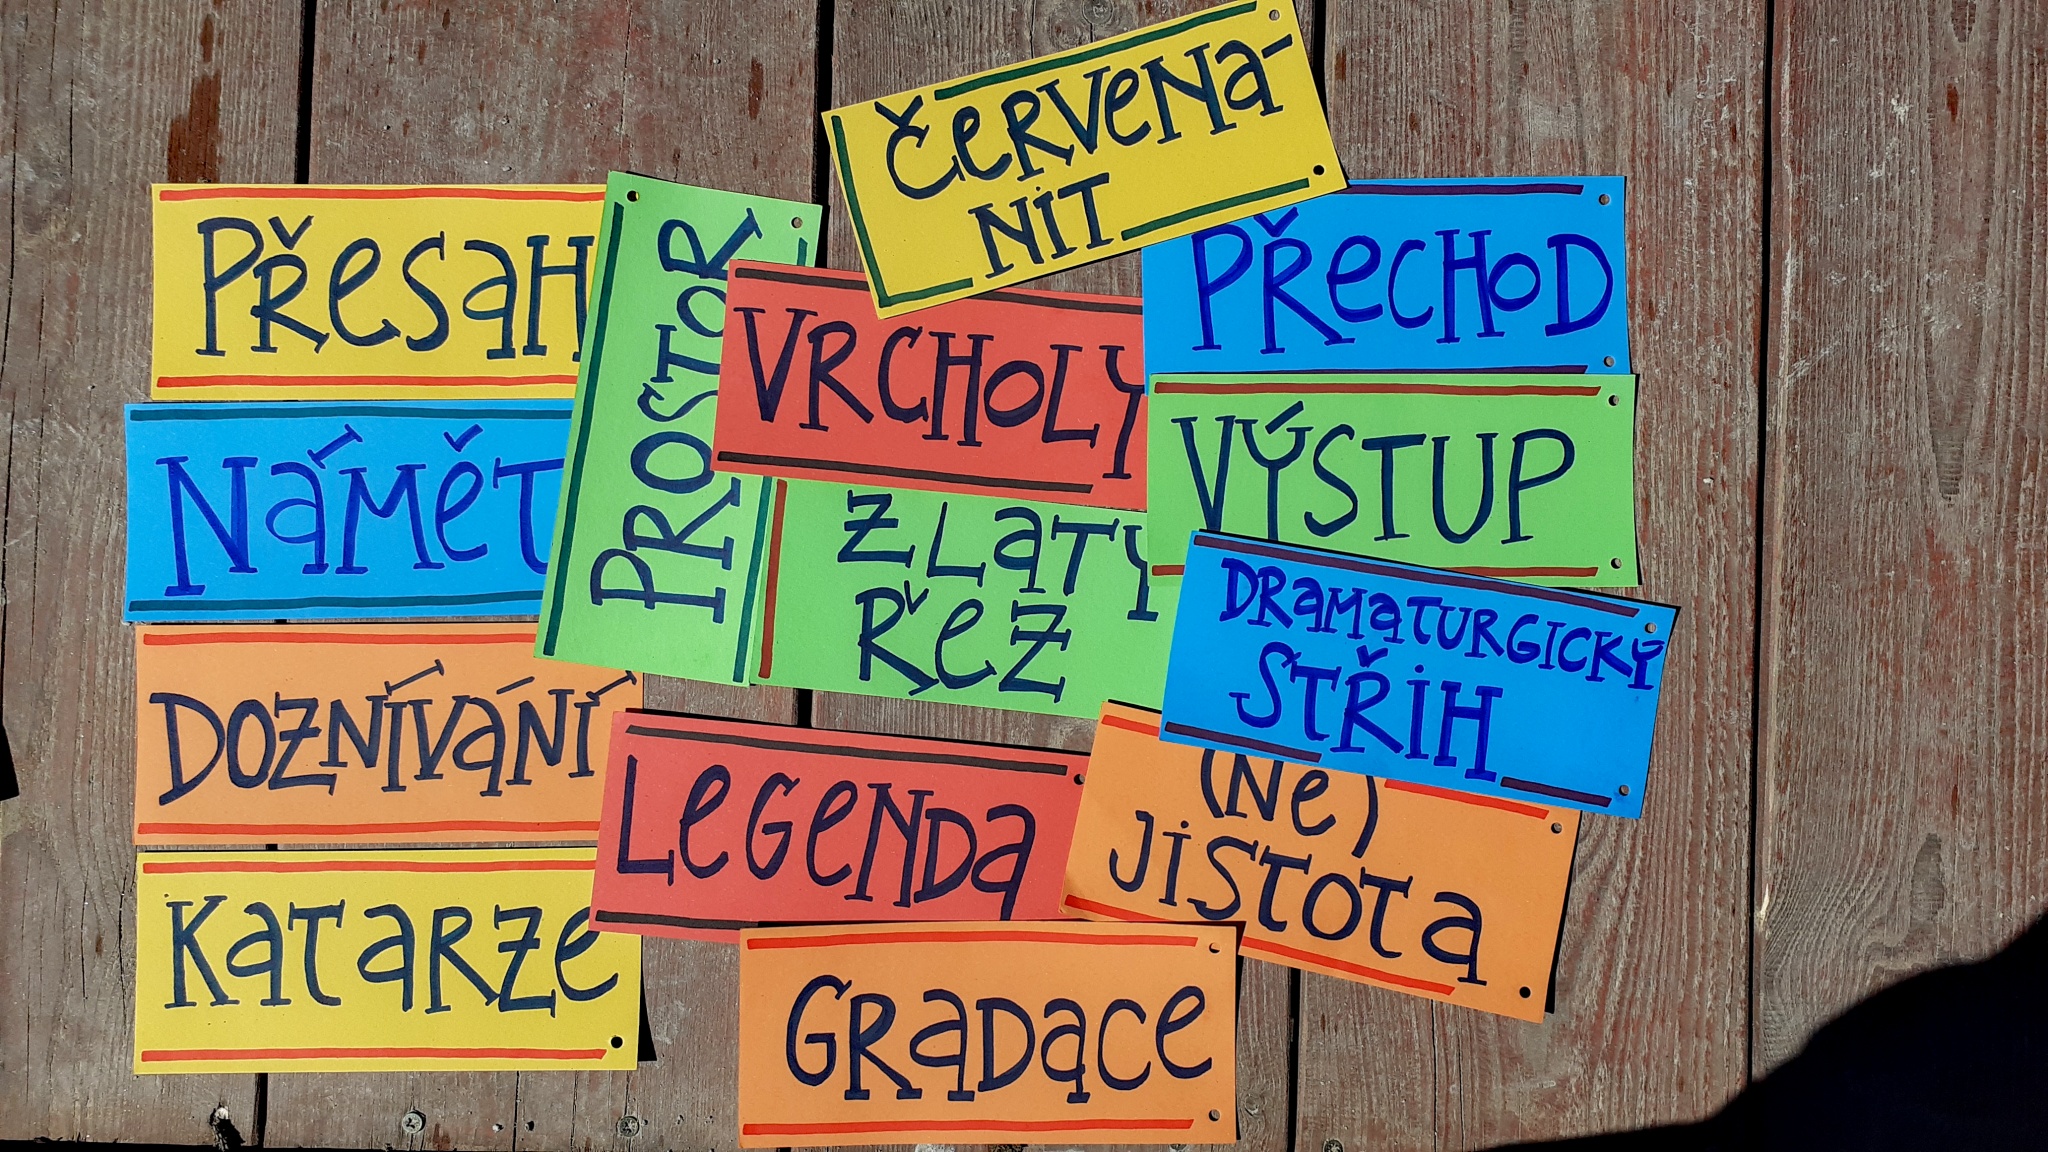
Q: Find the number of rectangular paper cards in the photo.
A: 14